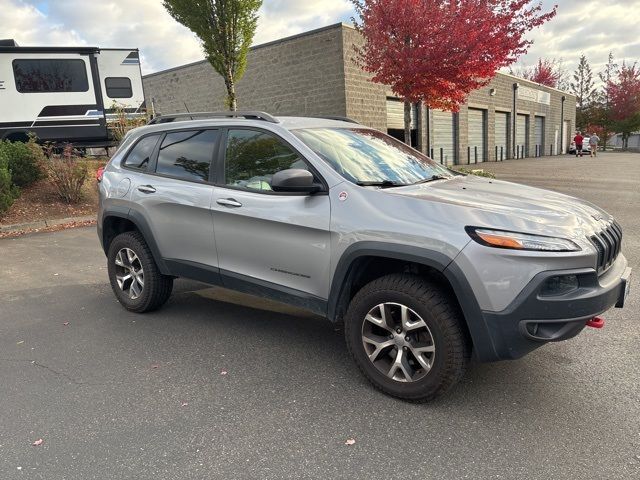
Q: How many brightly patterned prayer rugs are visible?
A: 0